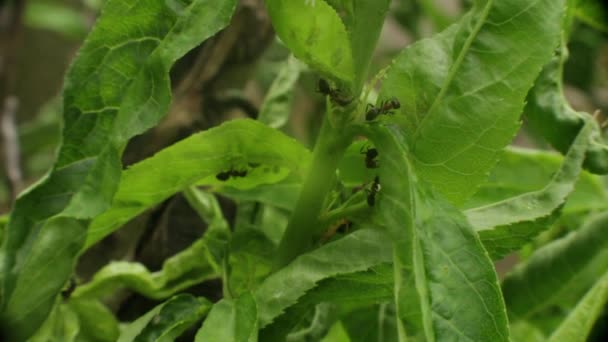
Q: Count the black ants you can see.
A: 5